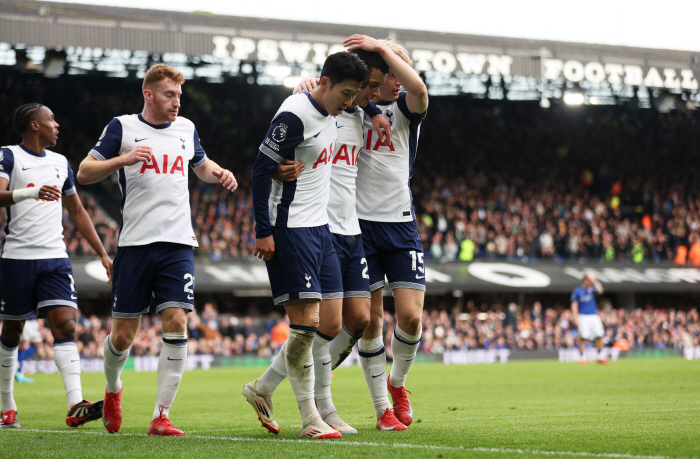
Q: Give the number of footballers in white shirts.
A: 5